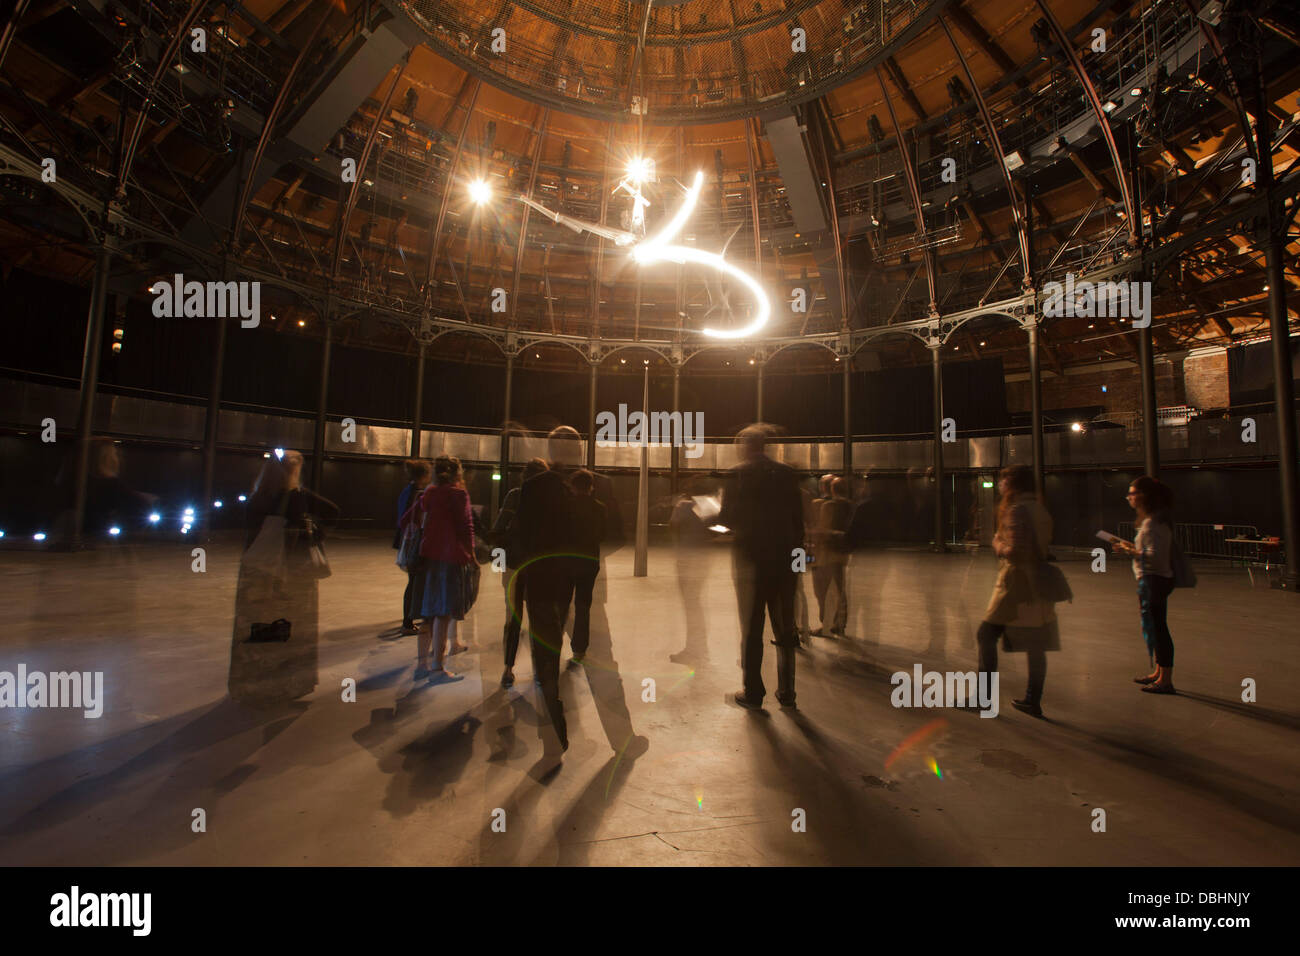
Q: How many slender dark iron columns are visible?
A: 13